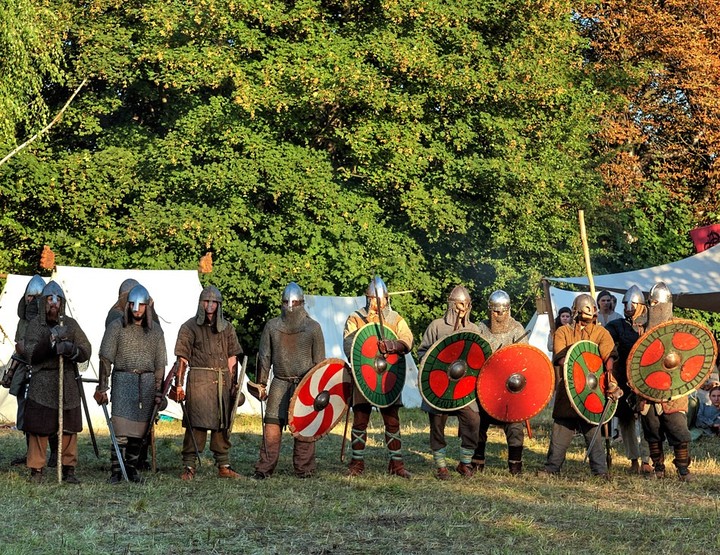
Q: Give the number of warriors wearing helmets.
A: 12